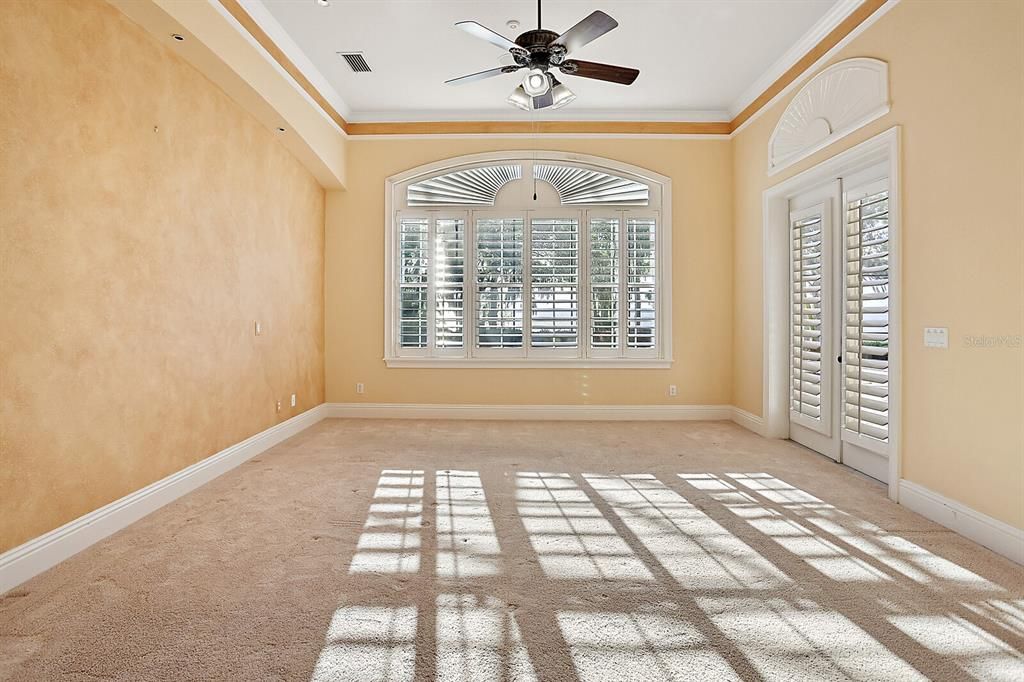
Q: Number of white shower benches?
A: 0